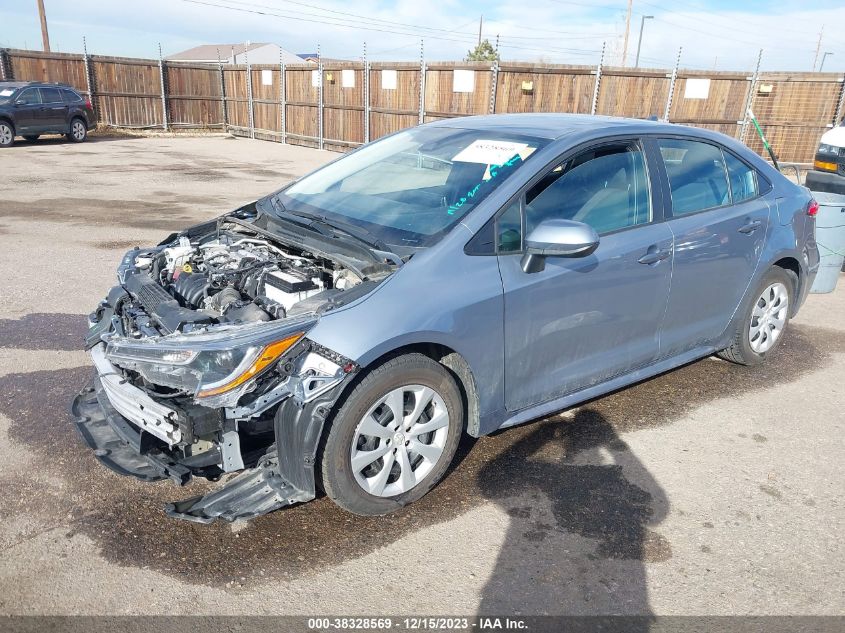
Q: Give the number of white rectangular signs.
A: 6